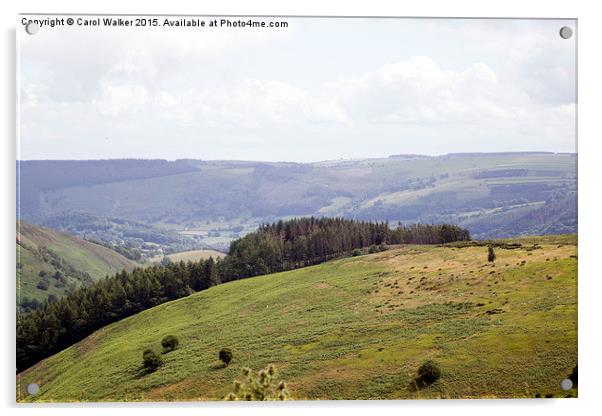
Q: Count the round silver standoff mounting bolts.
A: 4